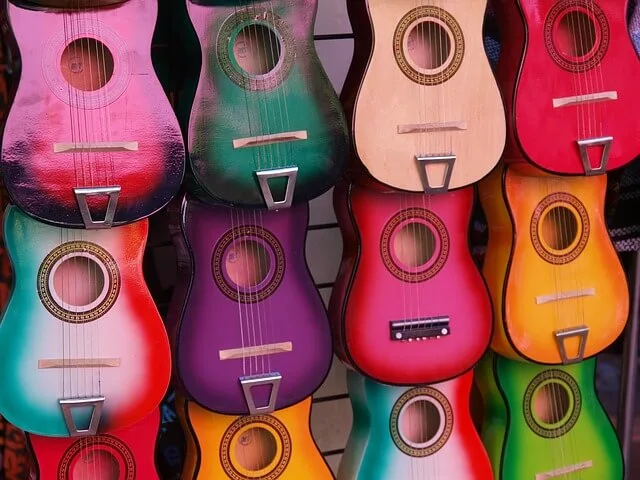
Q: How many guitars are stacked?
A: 12